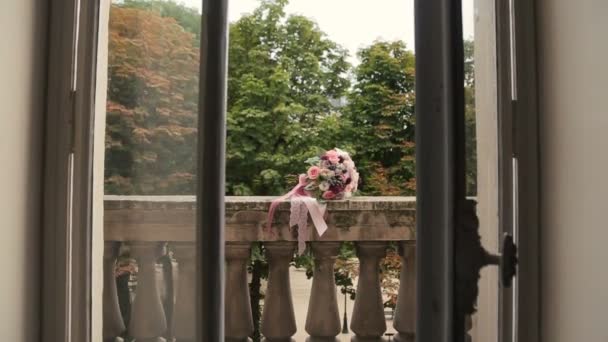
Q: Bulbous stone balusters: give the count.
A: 8